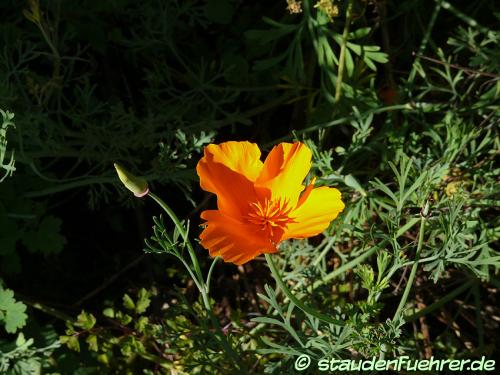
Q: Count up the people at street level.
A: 0